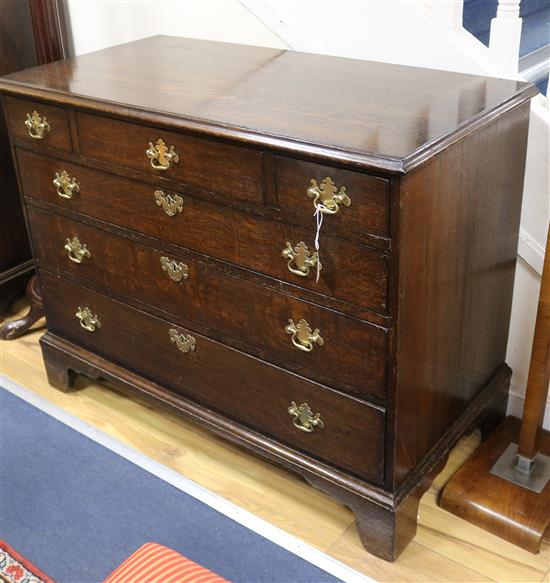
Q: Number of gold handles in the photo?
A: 9